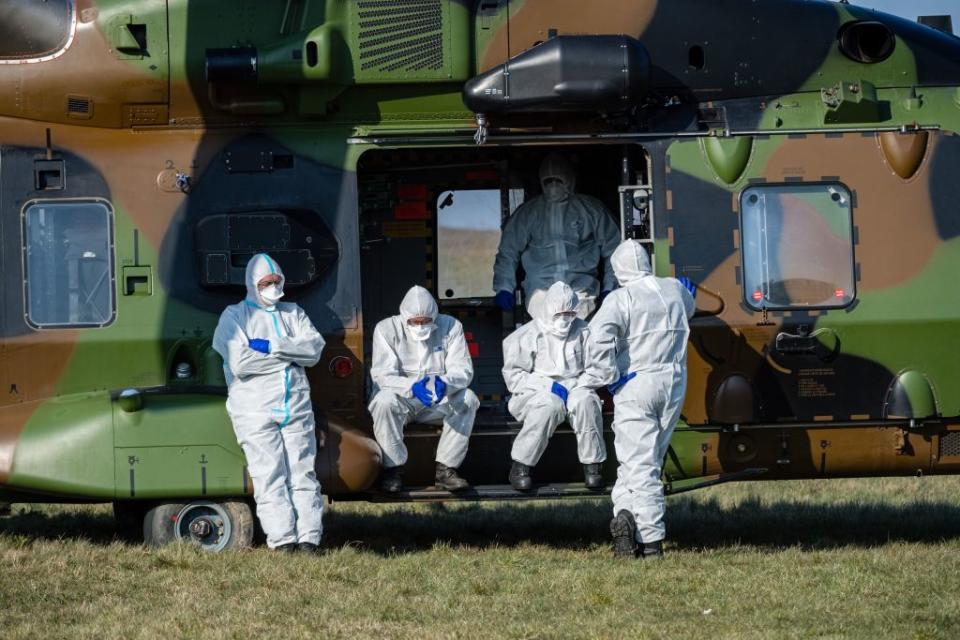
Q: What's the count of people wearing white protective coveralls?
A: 5